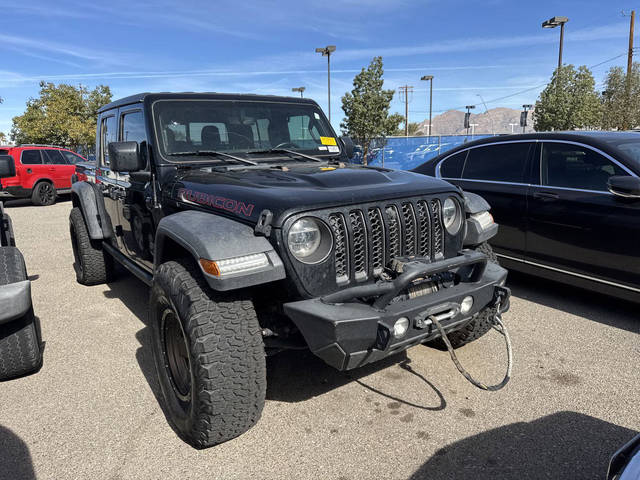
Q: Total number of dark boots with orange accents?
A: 0